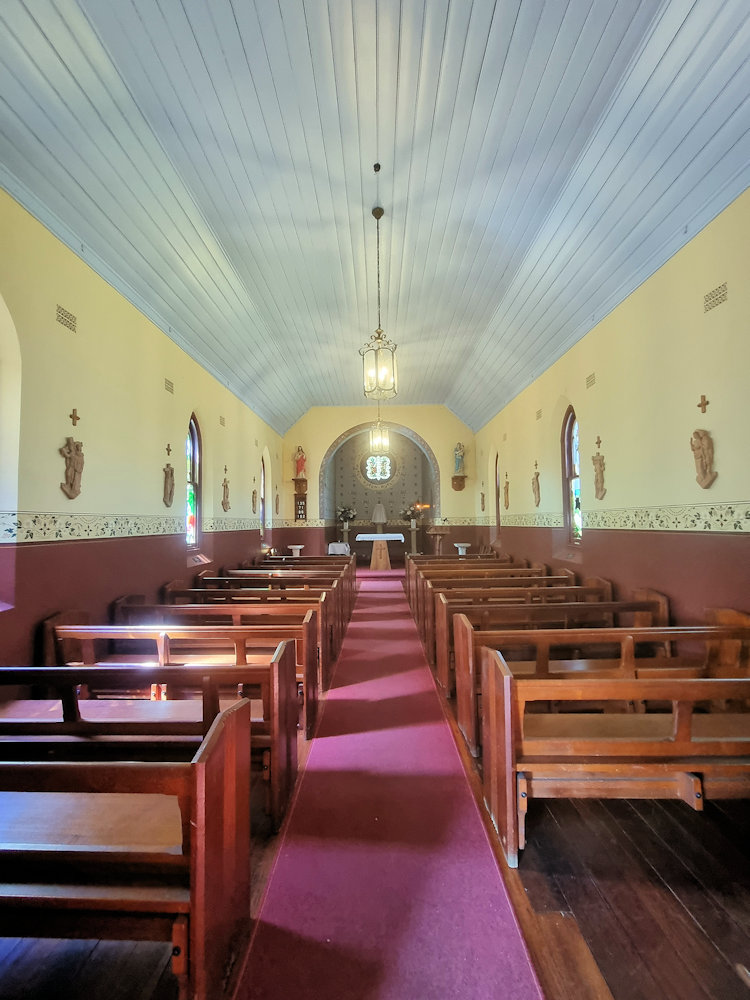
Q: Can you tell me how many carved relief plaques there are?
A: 10